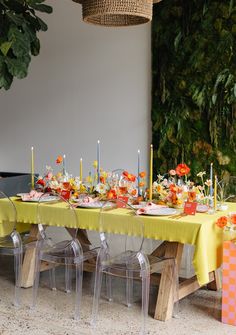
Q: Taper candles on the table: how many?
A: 8